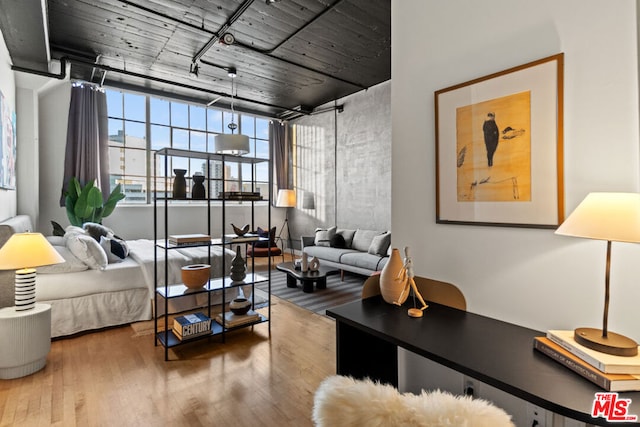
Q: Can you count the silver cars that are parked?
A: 0